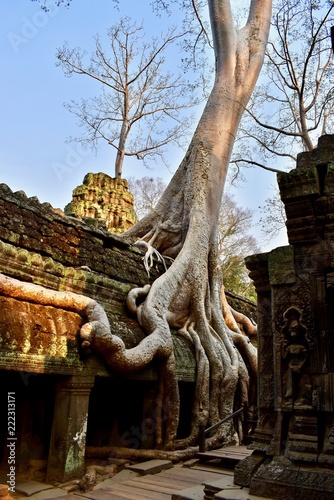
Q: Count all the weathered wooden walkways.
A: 1